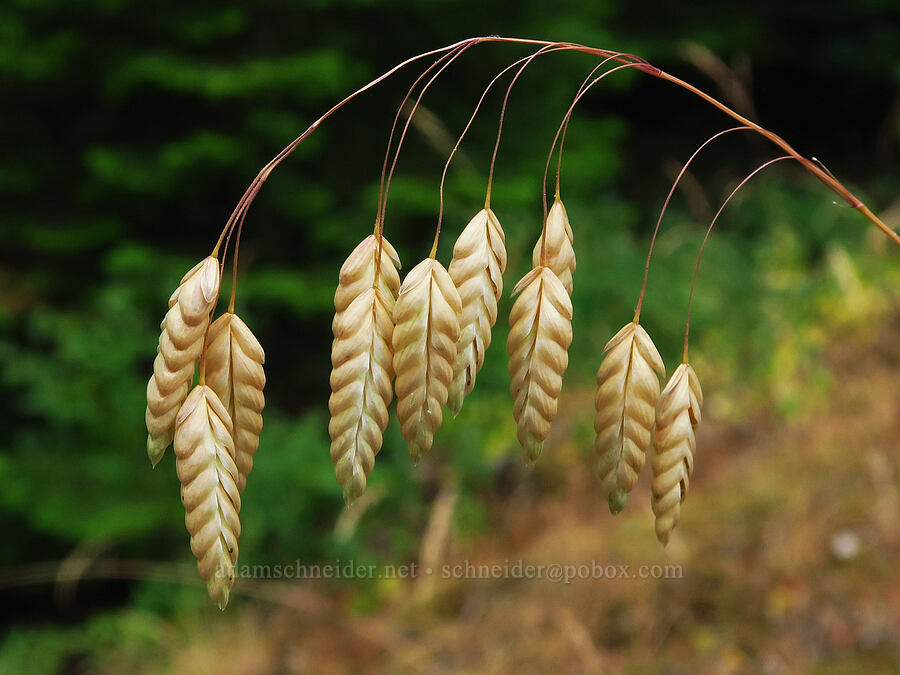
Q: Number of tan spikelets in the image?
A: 11